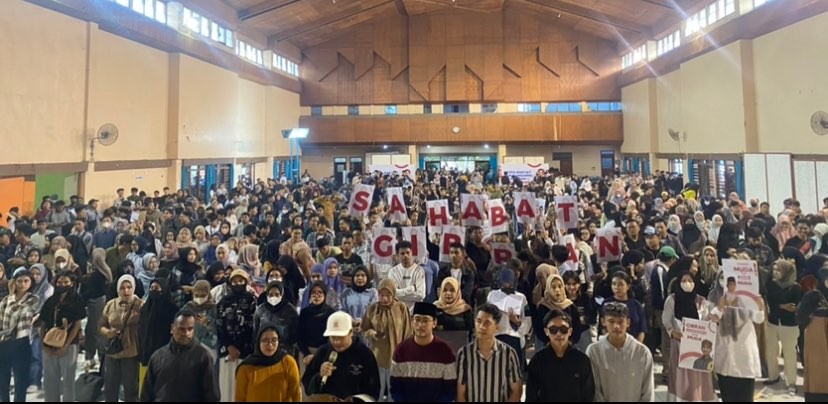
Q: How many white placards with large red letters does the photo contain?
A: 13